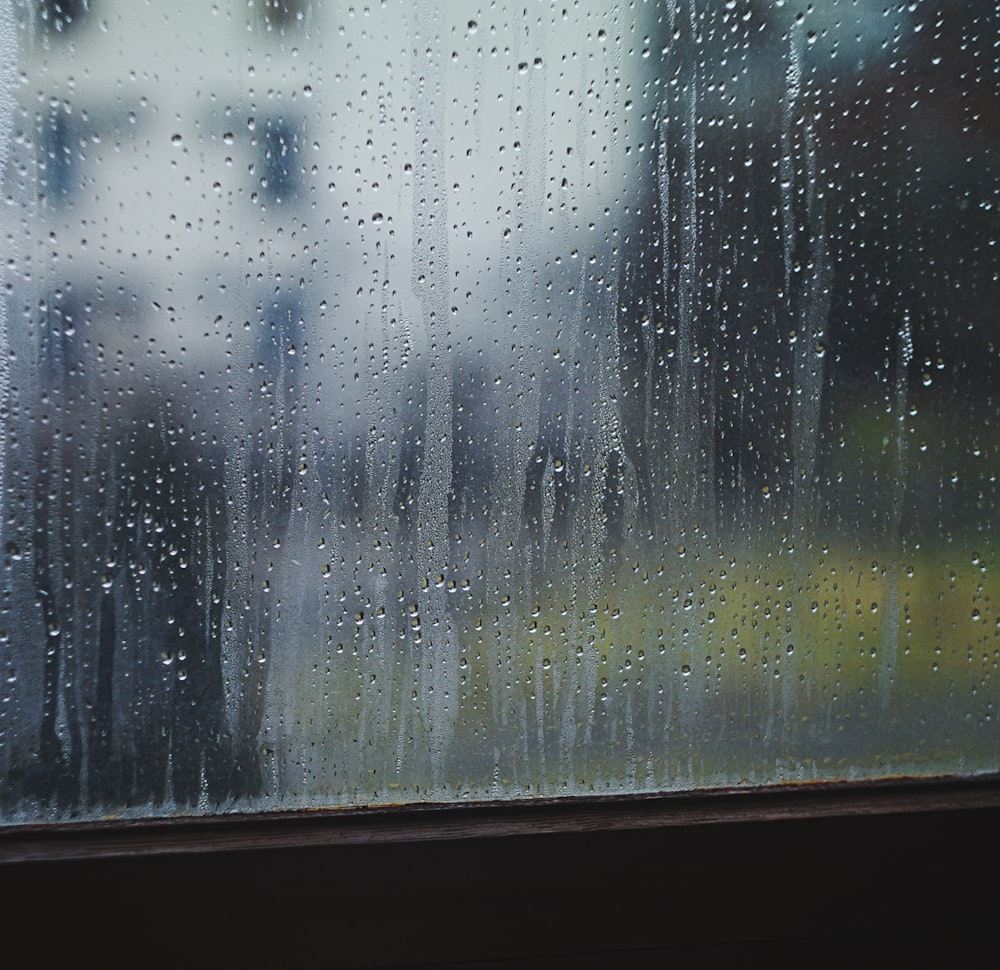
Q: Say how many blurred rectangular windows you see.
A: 6